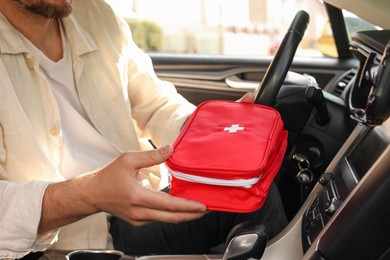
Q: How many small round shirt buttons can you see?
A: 2